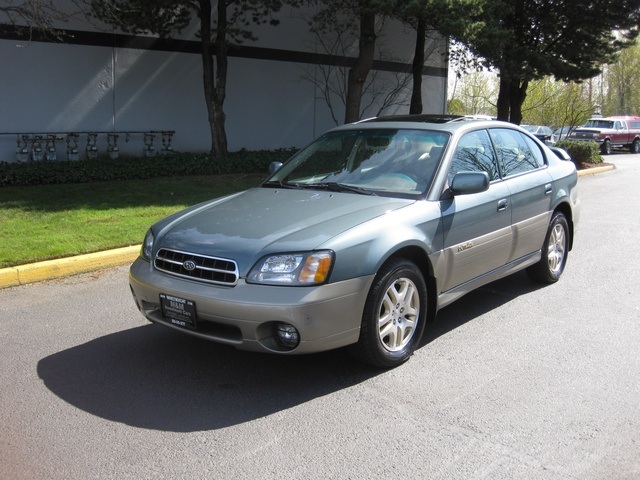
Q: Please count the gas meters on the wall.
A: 8